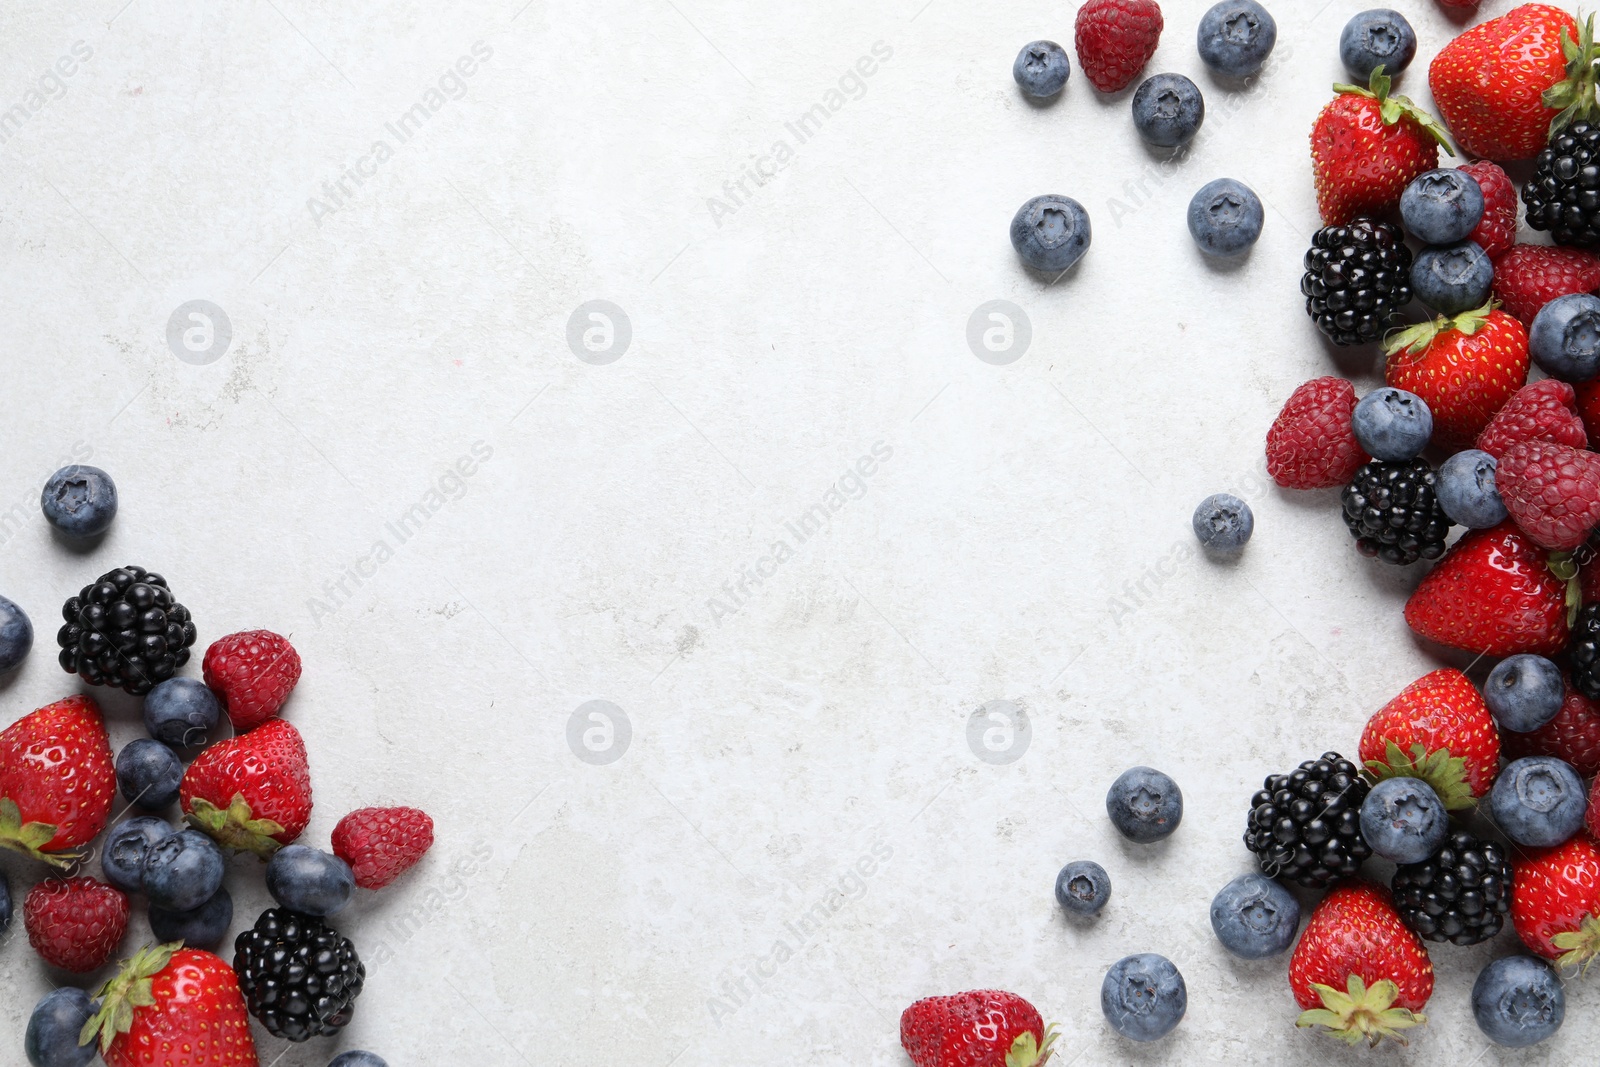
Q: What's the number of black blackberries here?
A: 8